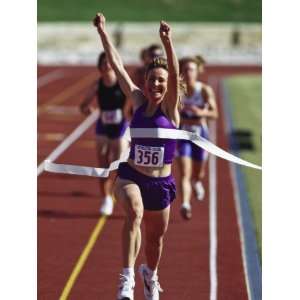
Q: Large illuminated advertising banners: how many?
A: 0